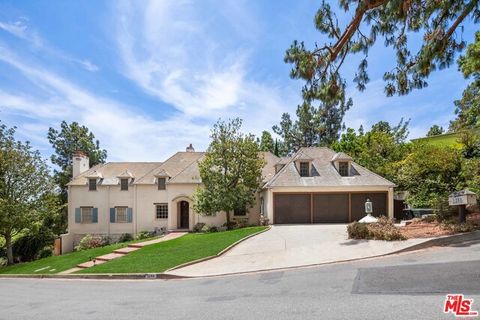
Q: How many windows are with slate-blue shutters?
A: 2